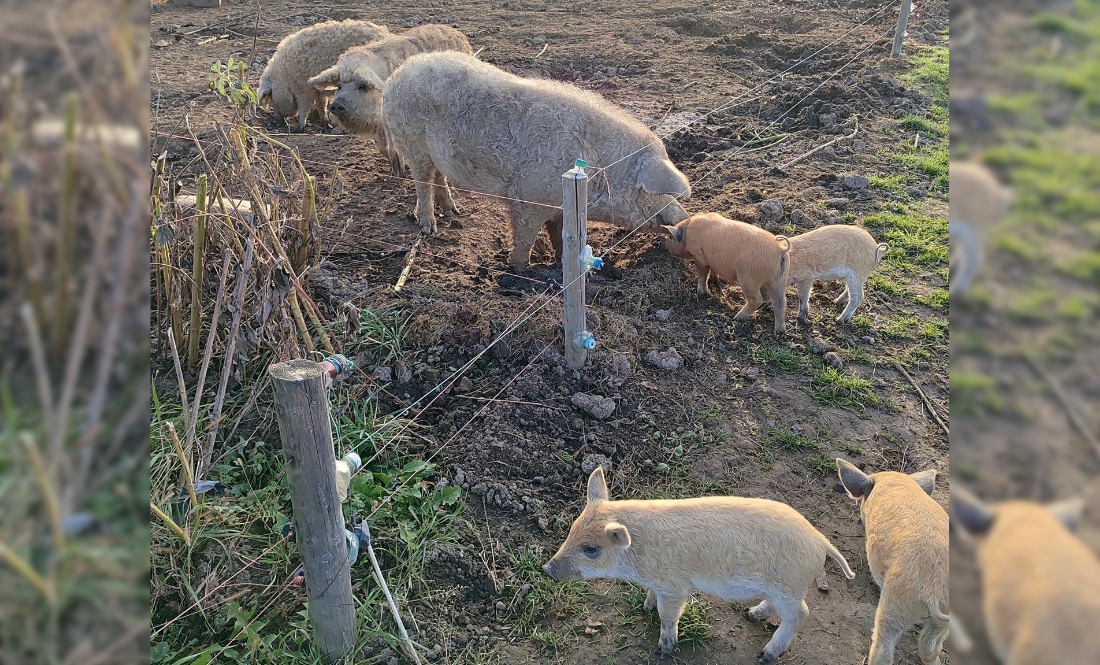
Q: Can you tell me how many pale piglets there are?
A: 3